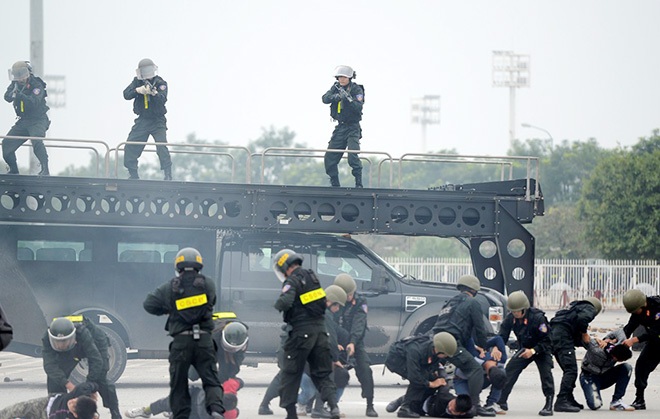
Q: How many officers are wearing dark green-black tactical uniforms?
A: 14